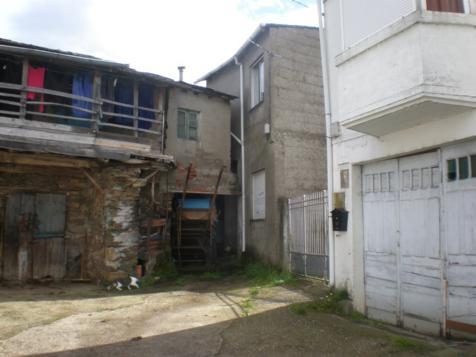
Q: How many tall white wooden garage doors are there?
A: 3